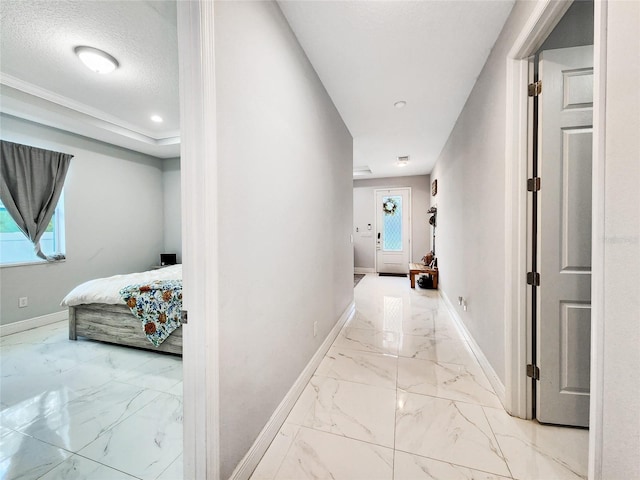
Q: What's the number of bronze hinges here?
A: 4